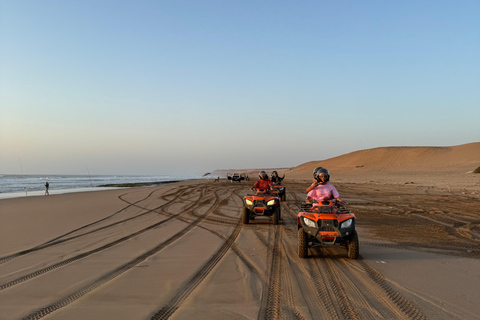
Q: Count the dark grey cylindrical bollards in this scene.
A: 0